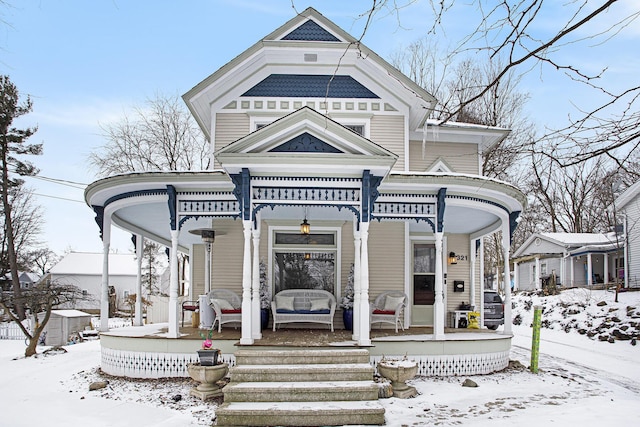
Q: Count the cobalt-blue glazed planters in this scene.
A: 2